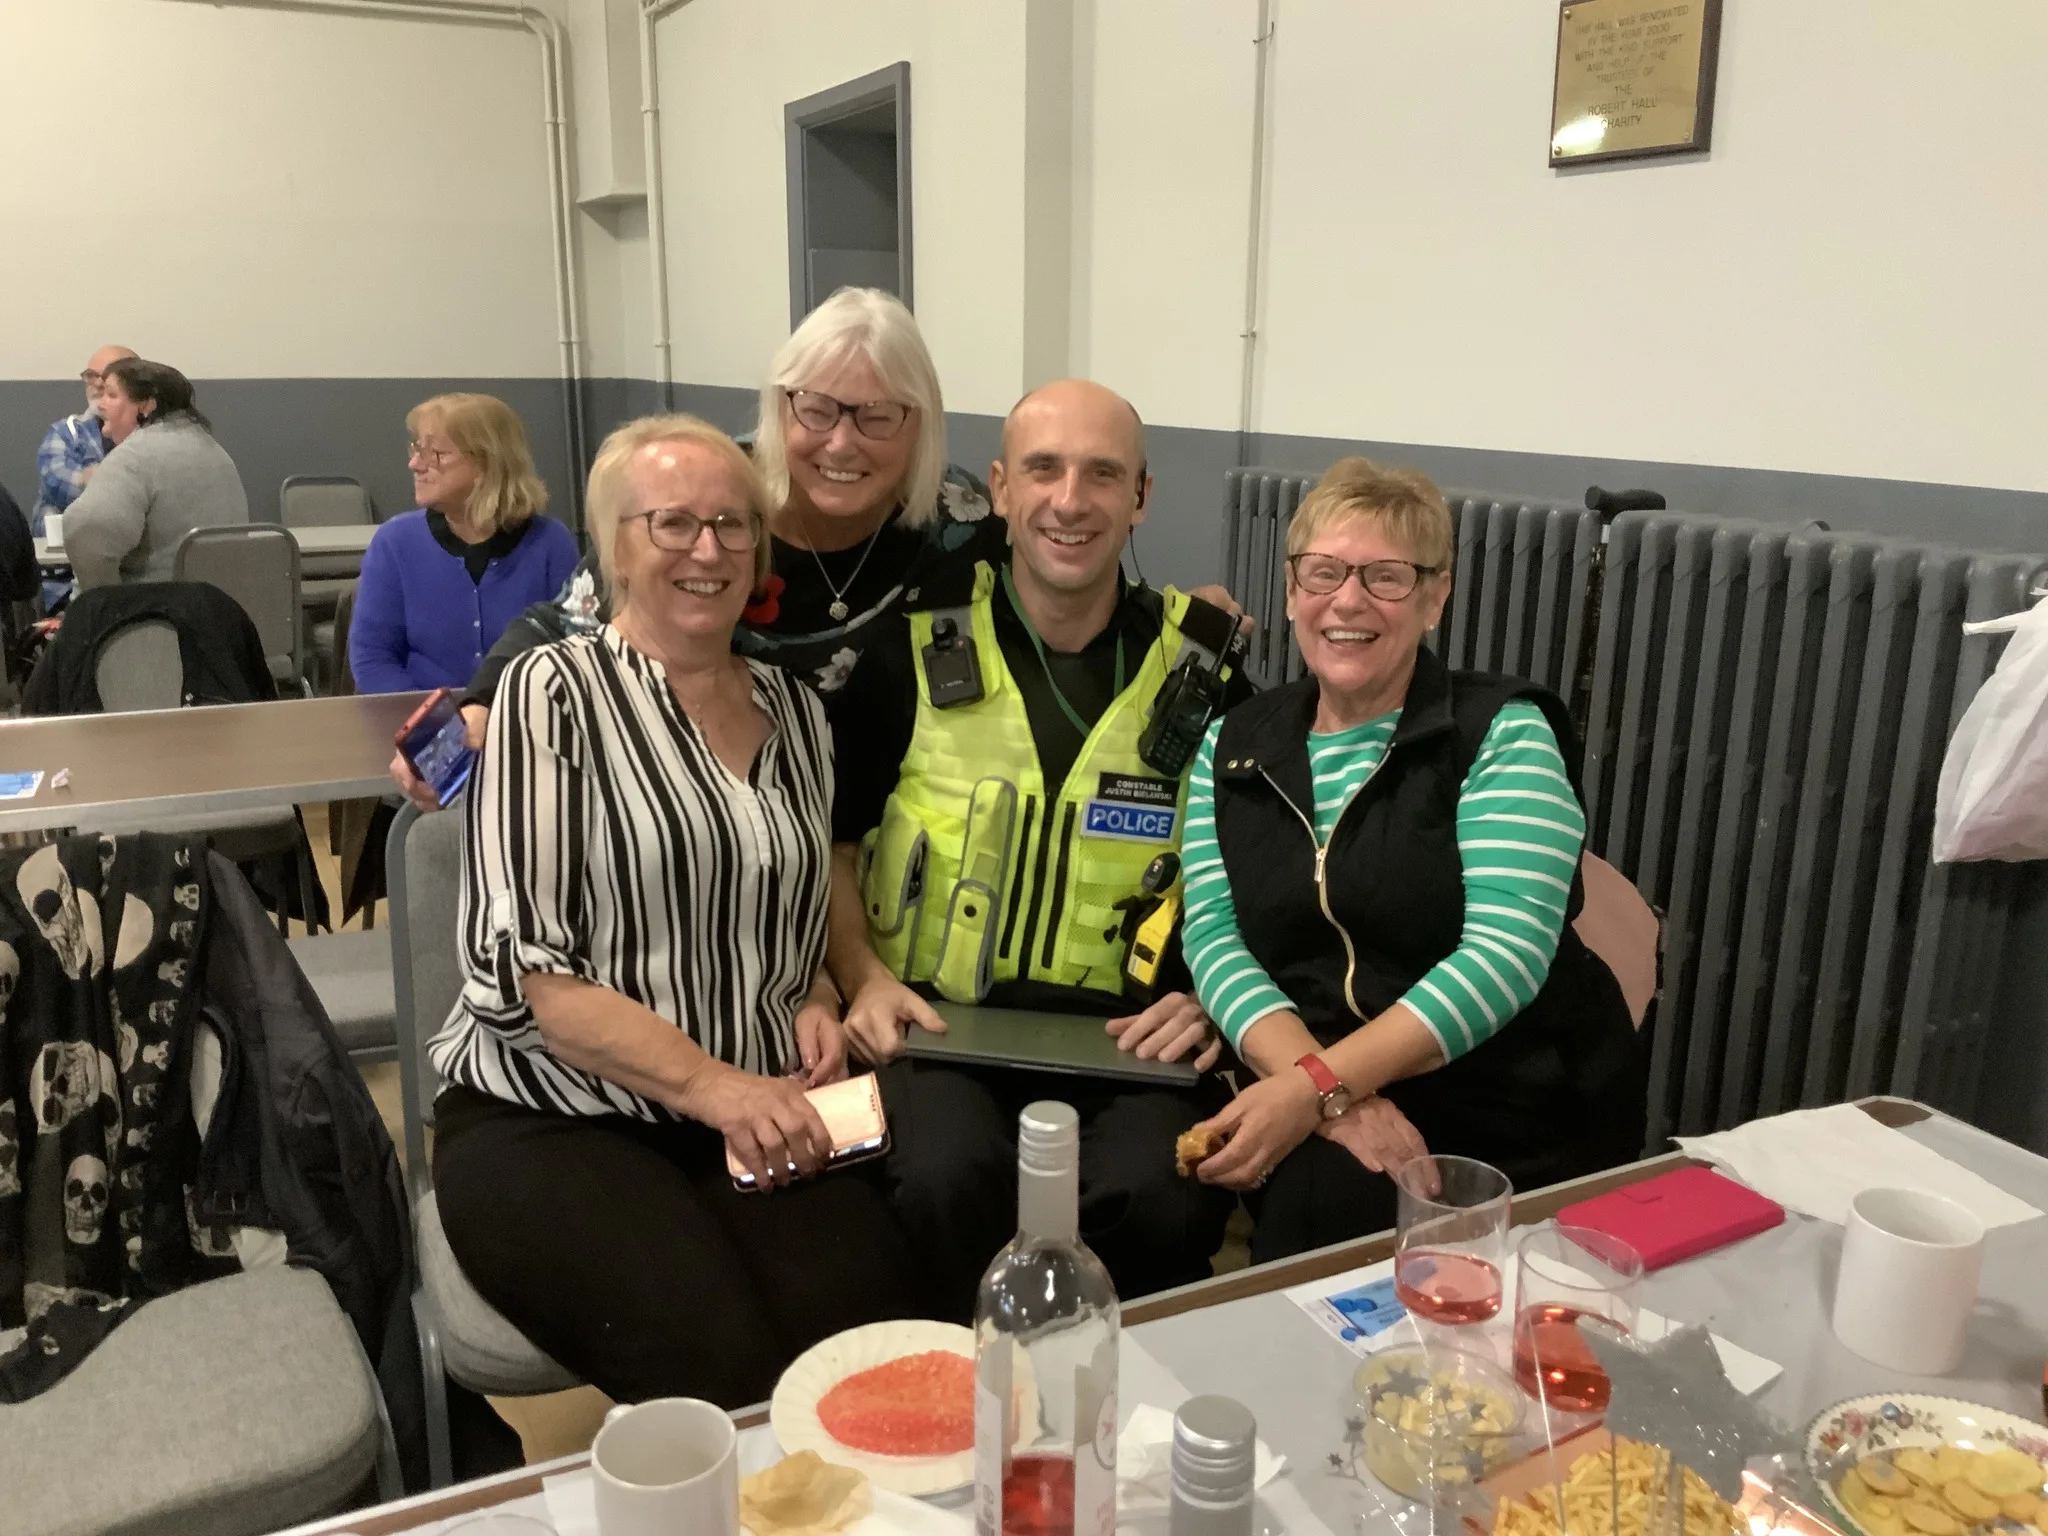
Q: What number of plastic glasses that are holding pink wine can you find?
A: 2